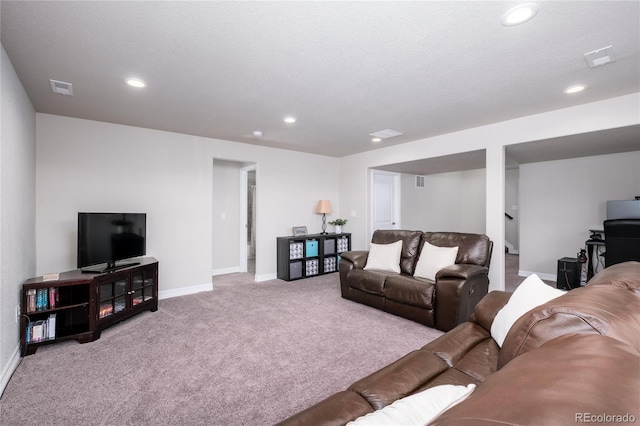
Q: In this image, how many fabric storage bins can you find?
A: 8